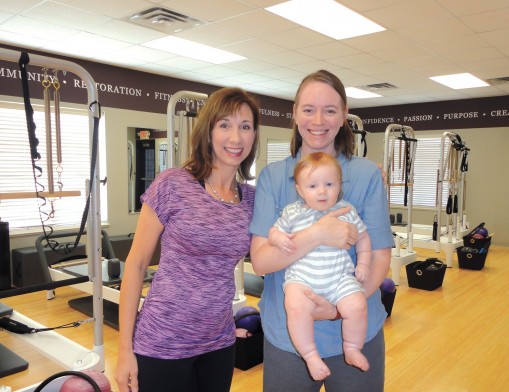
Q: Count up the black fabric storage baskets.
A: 5